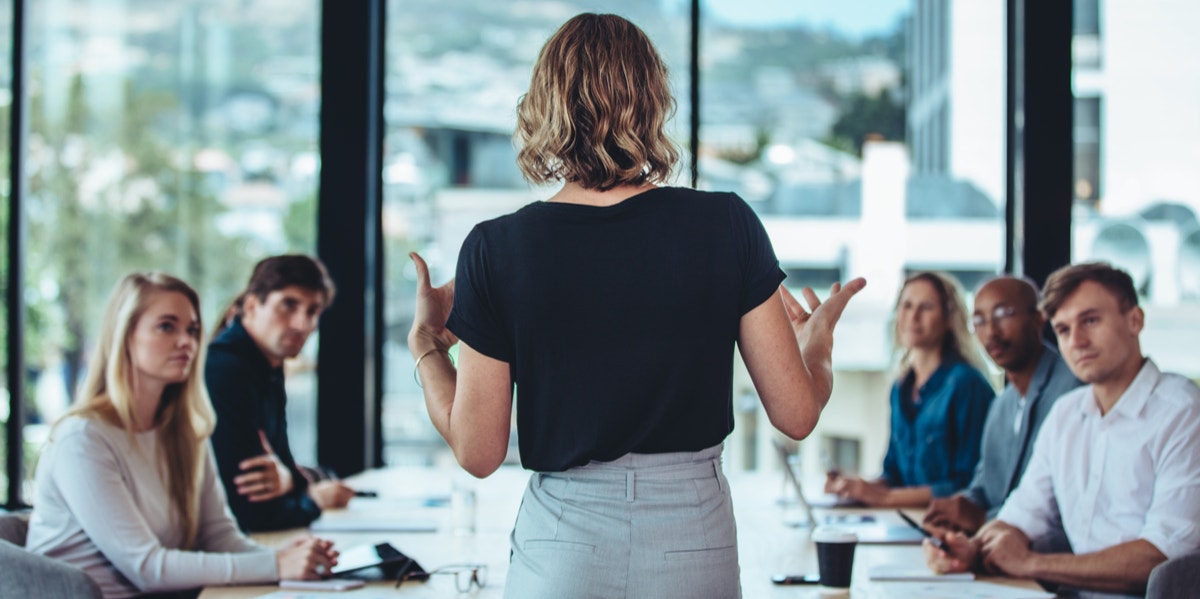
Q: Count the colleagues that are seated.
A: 5